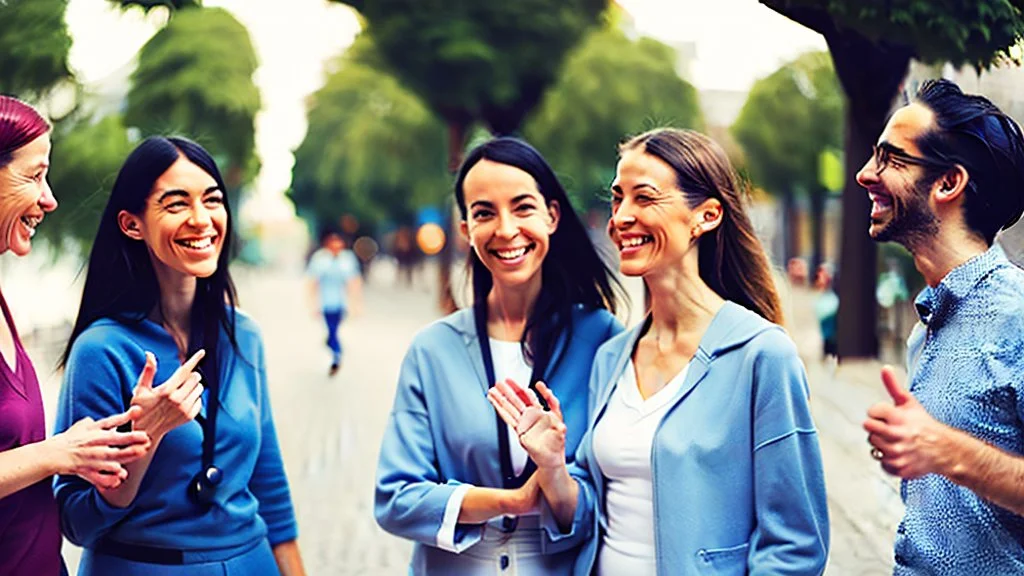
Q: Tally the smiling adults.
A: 5